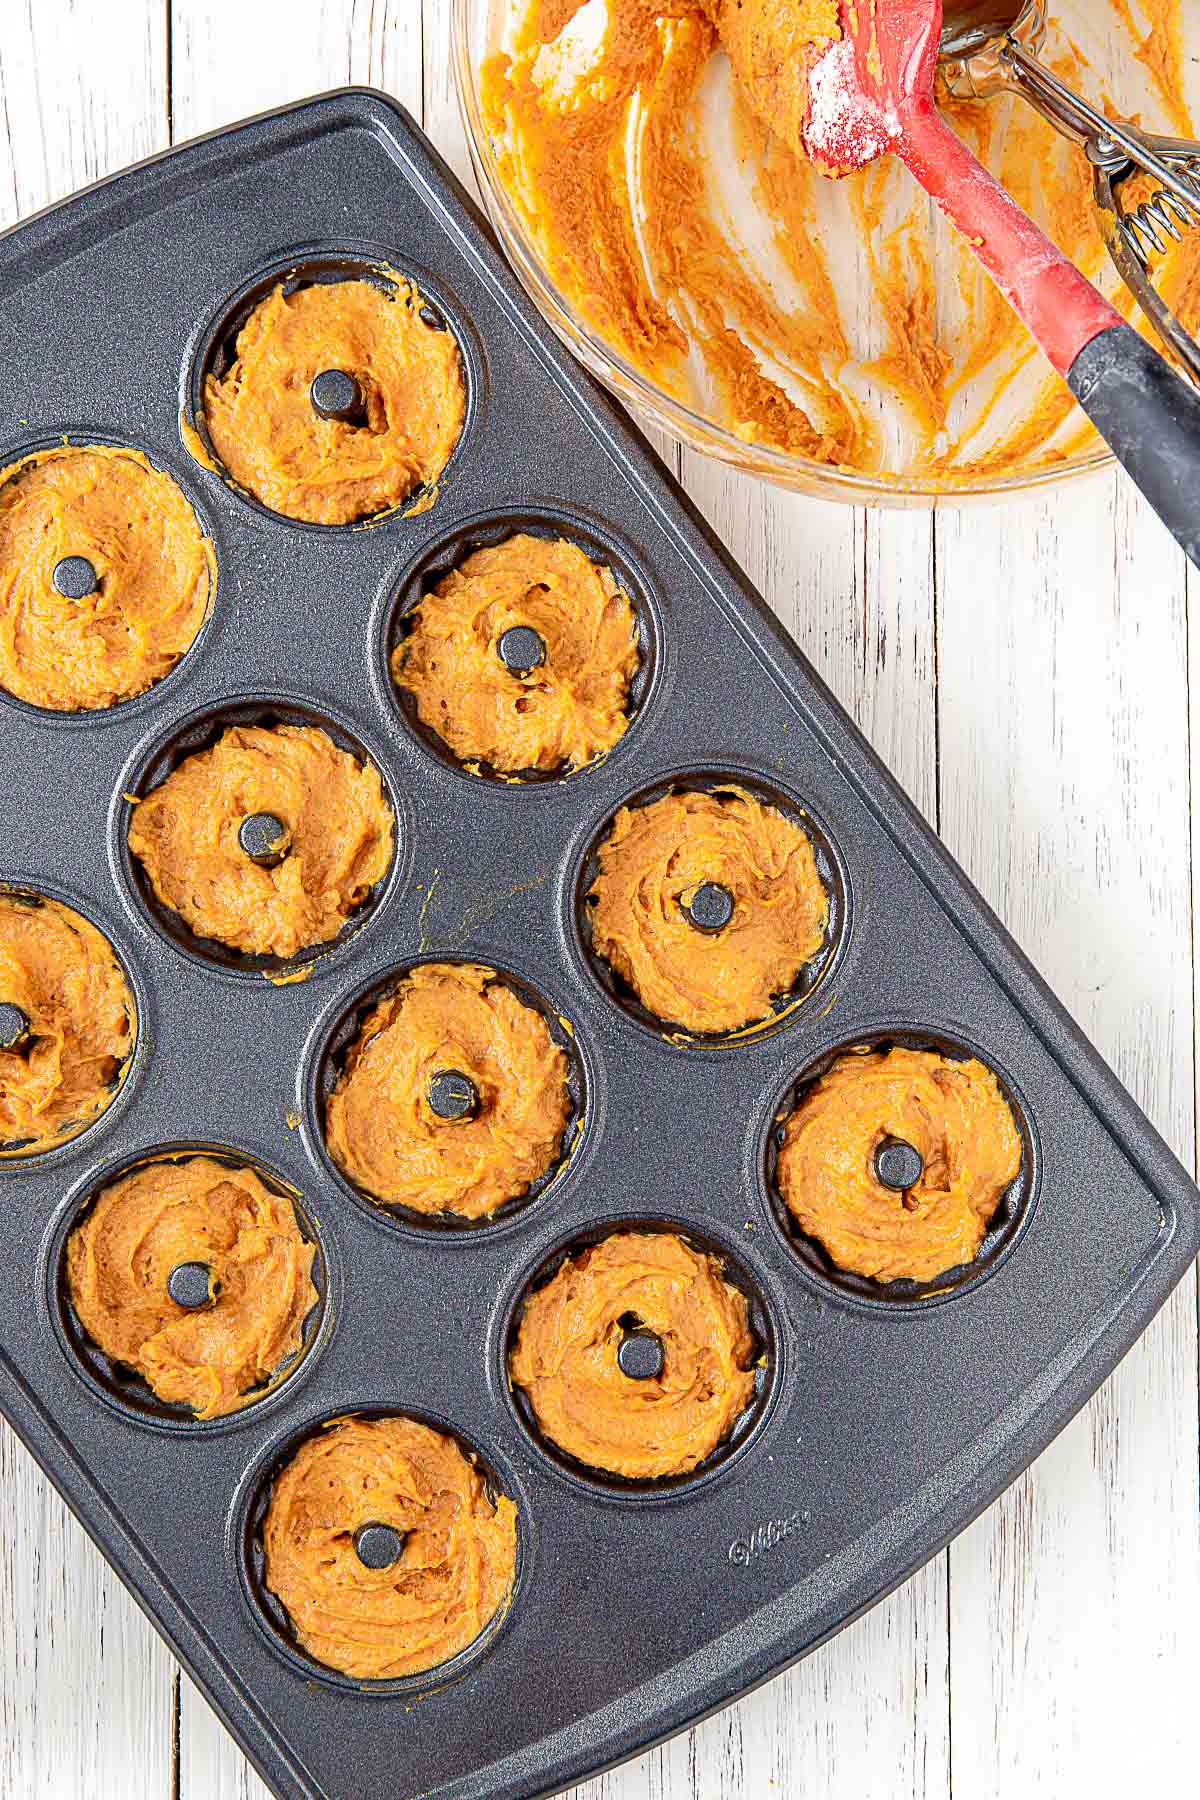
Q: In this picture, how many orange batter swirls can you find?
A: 11